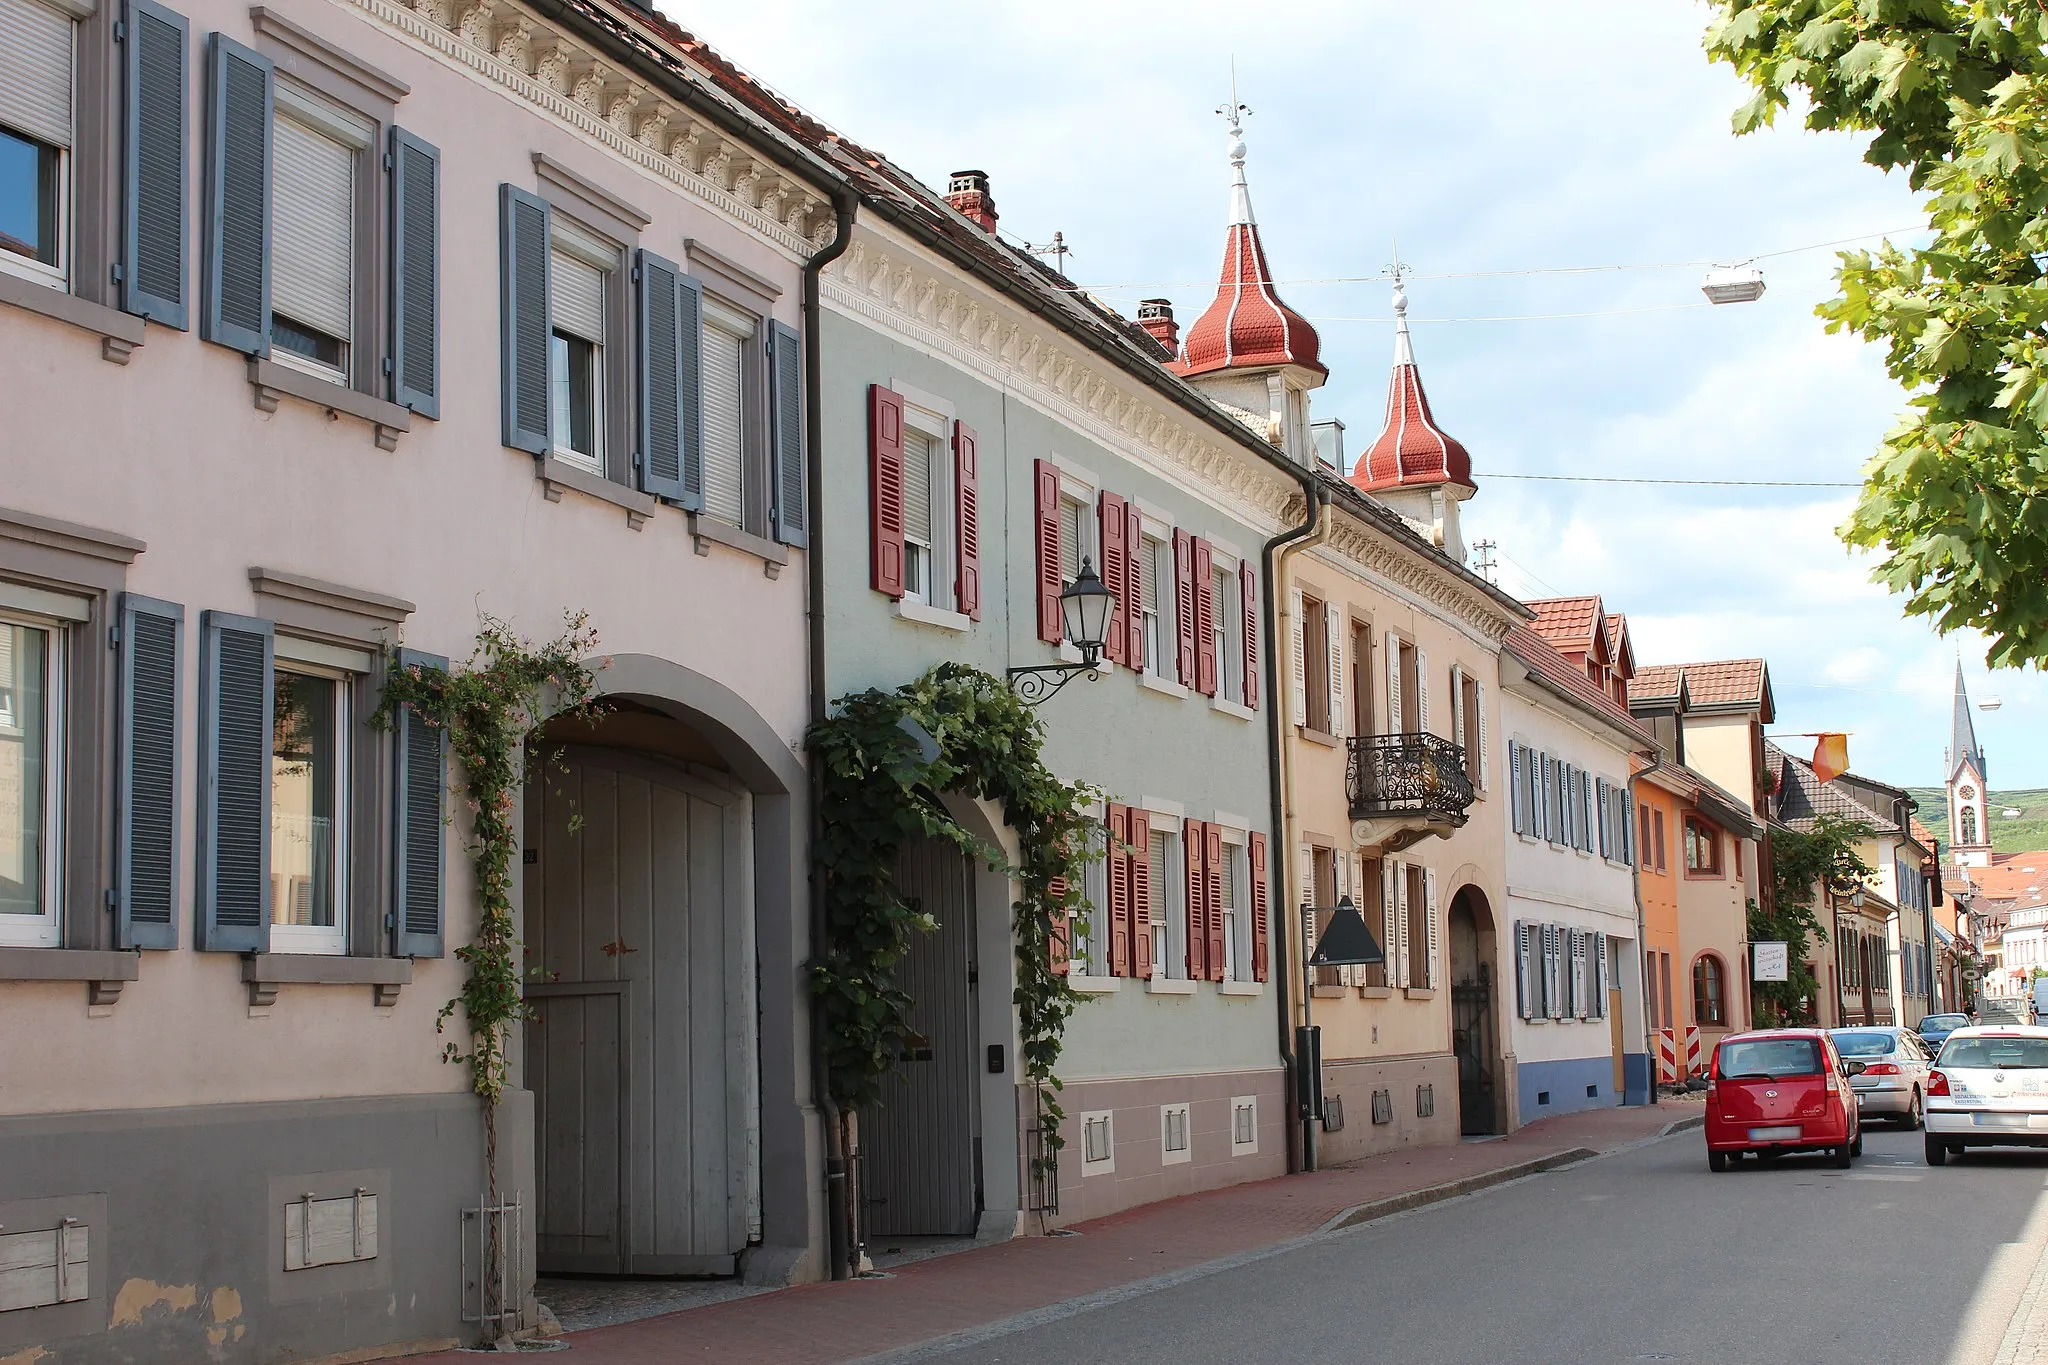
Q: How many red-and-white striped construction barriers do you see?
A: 2